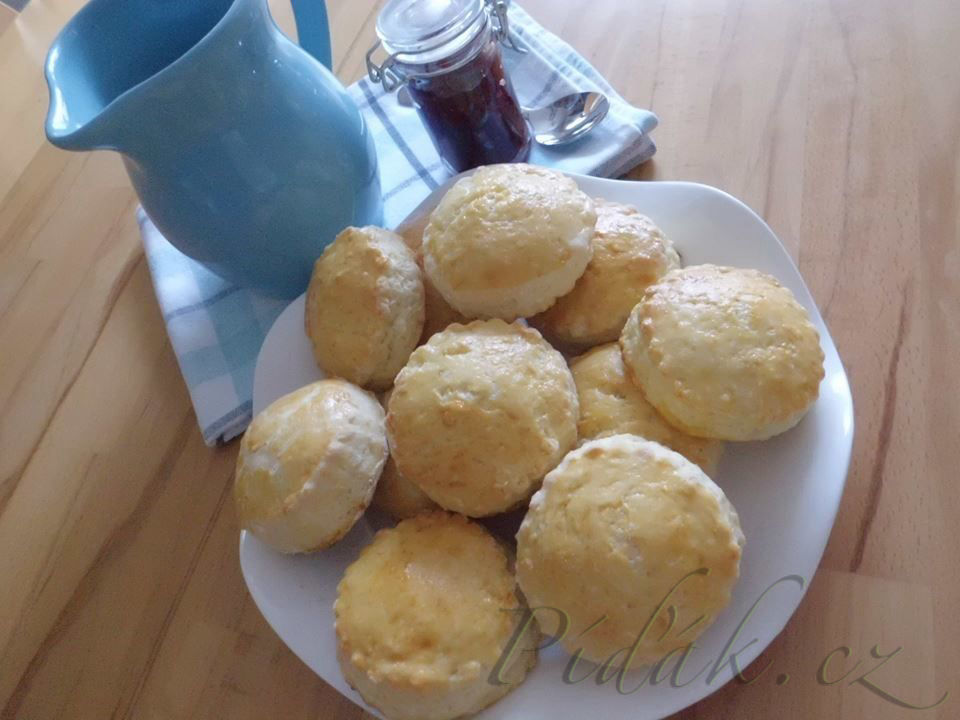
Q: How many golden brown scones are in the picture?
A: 11